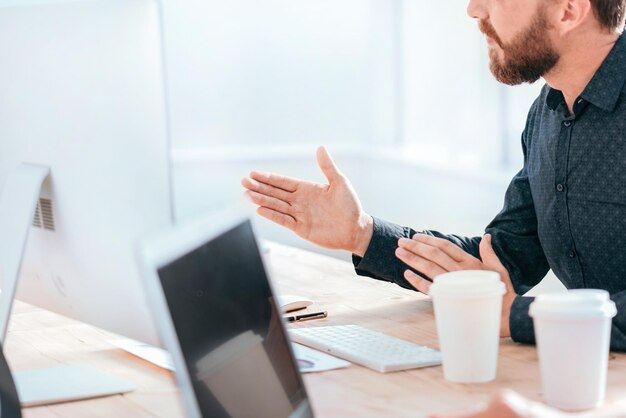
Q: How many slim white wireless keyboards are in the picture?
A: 1